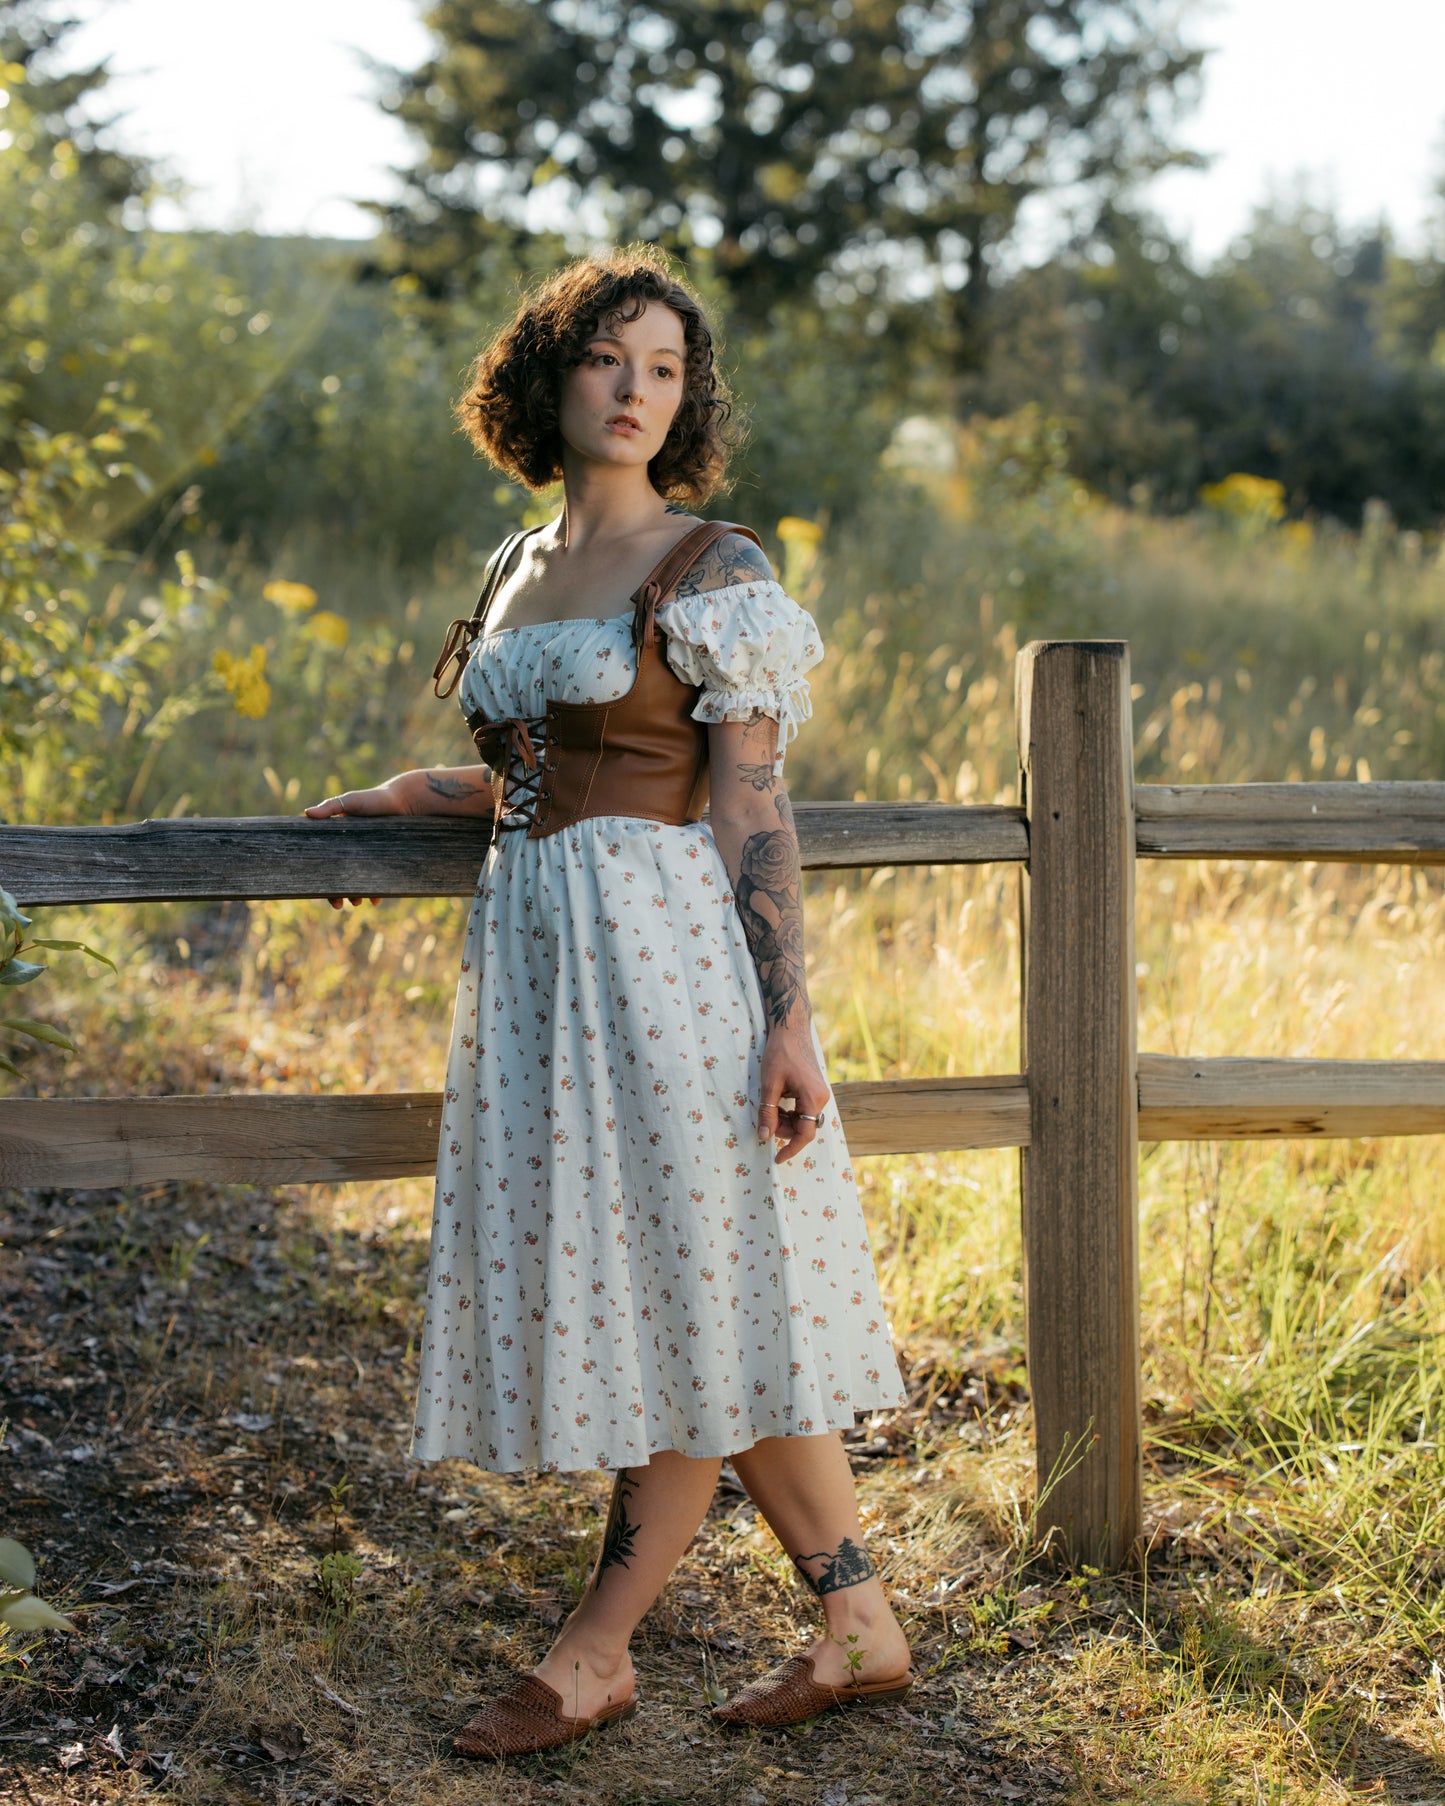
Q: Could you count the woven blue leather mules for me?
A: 0